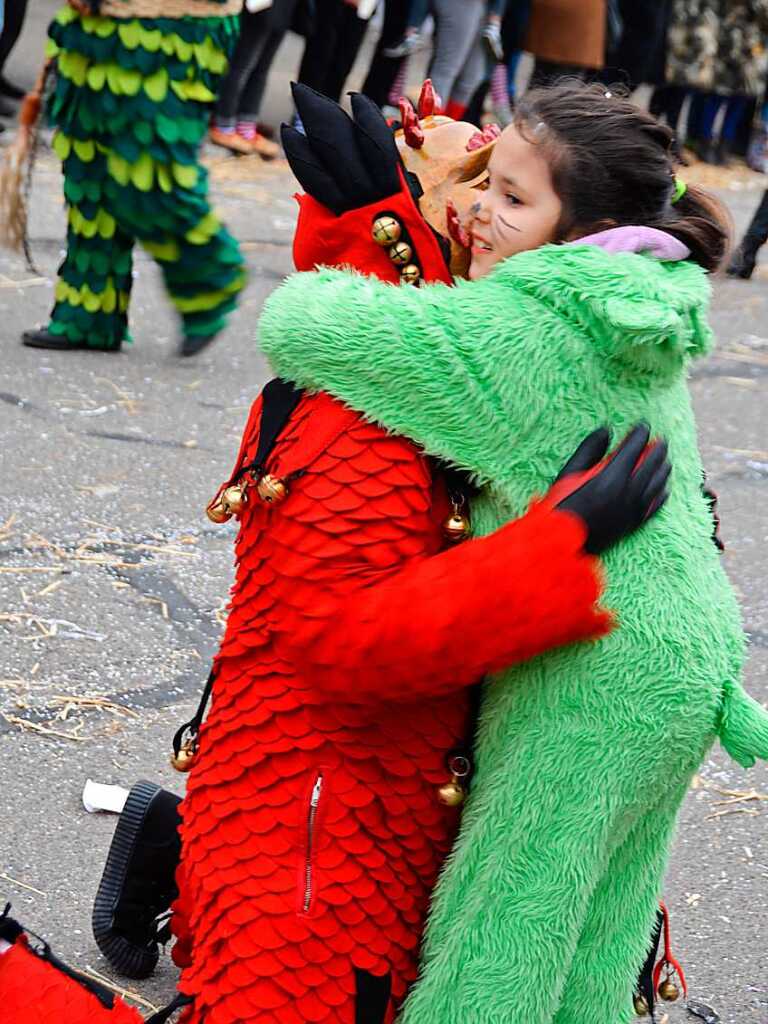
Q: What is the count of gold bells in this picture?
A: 11